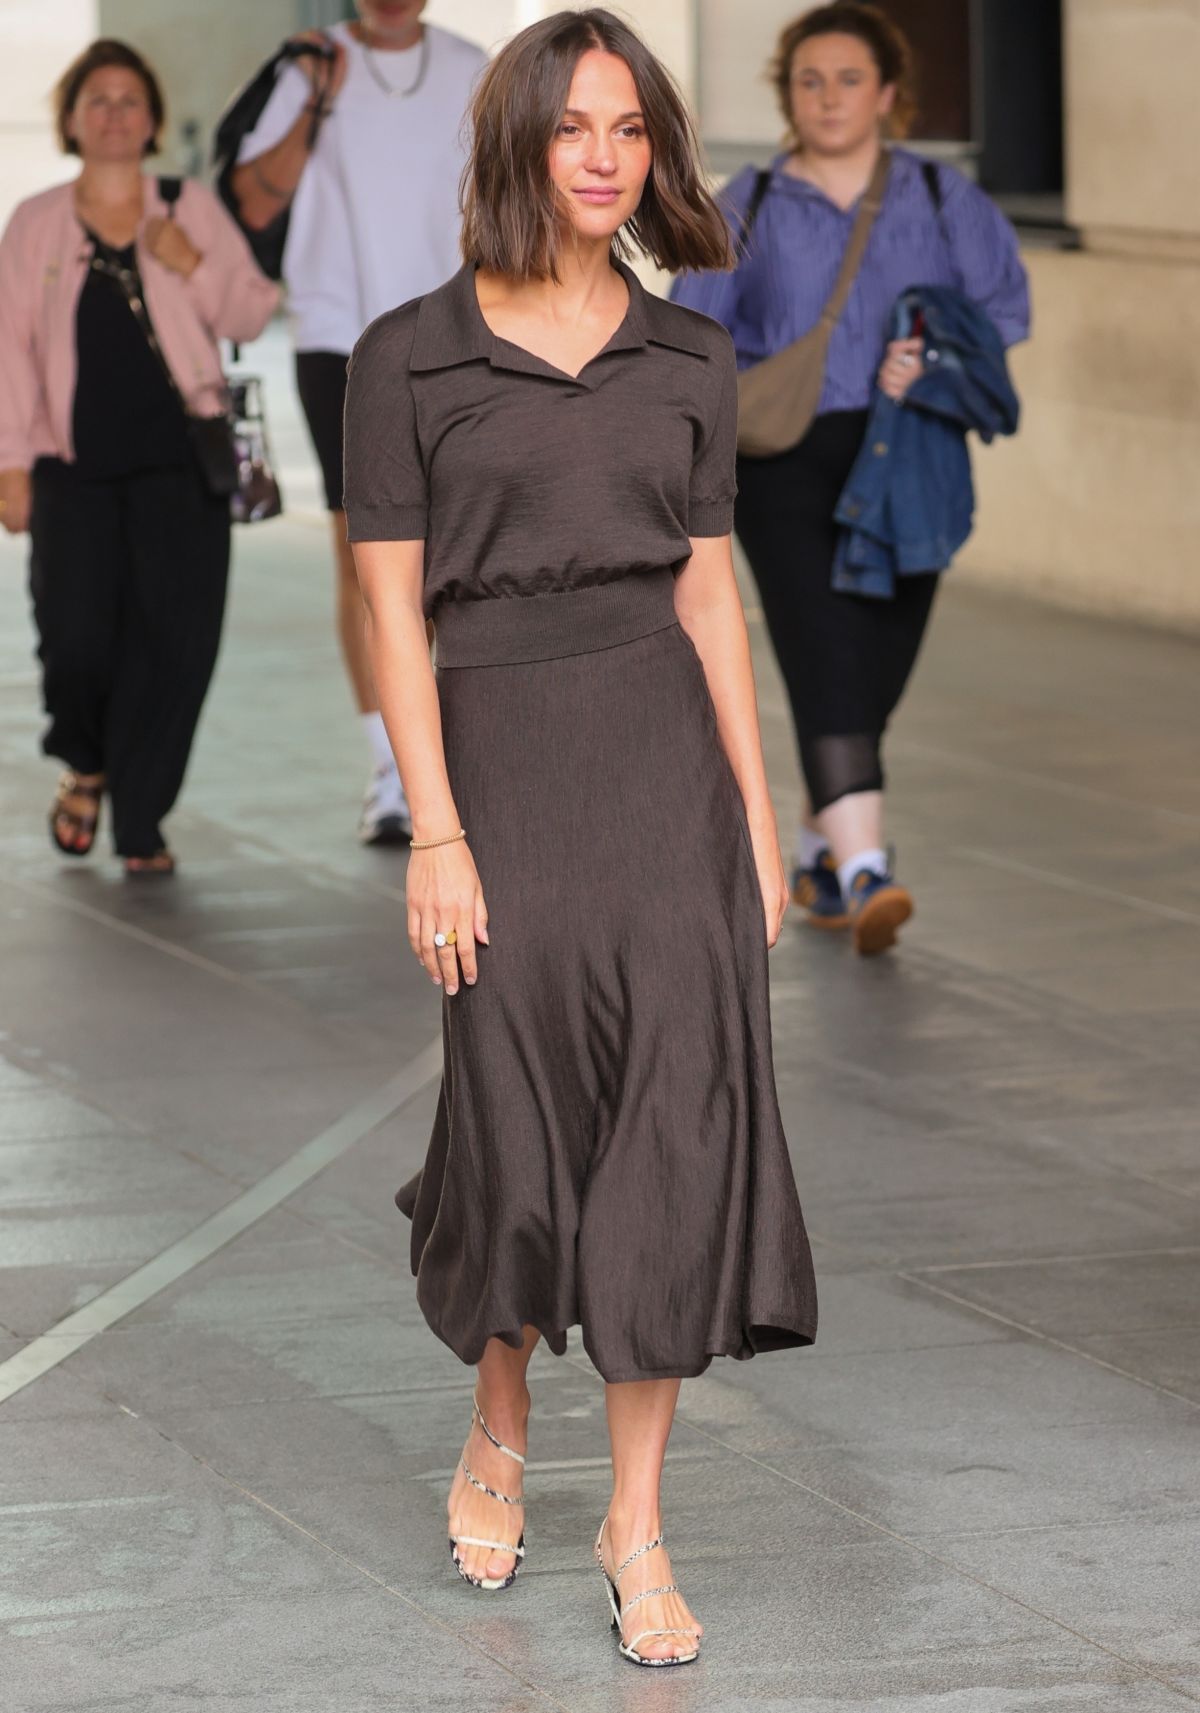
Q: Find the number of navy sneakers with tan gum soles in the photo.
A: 2